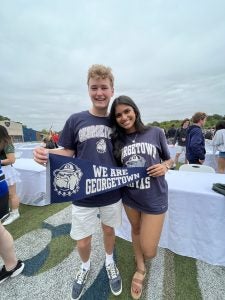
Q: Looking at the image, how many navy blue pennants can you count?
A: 1